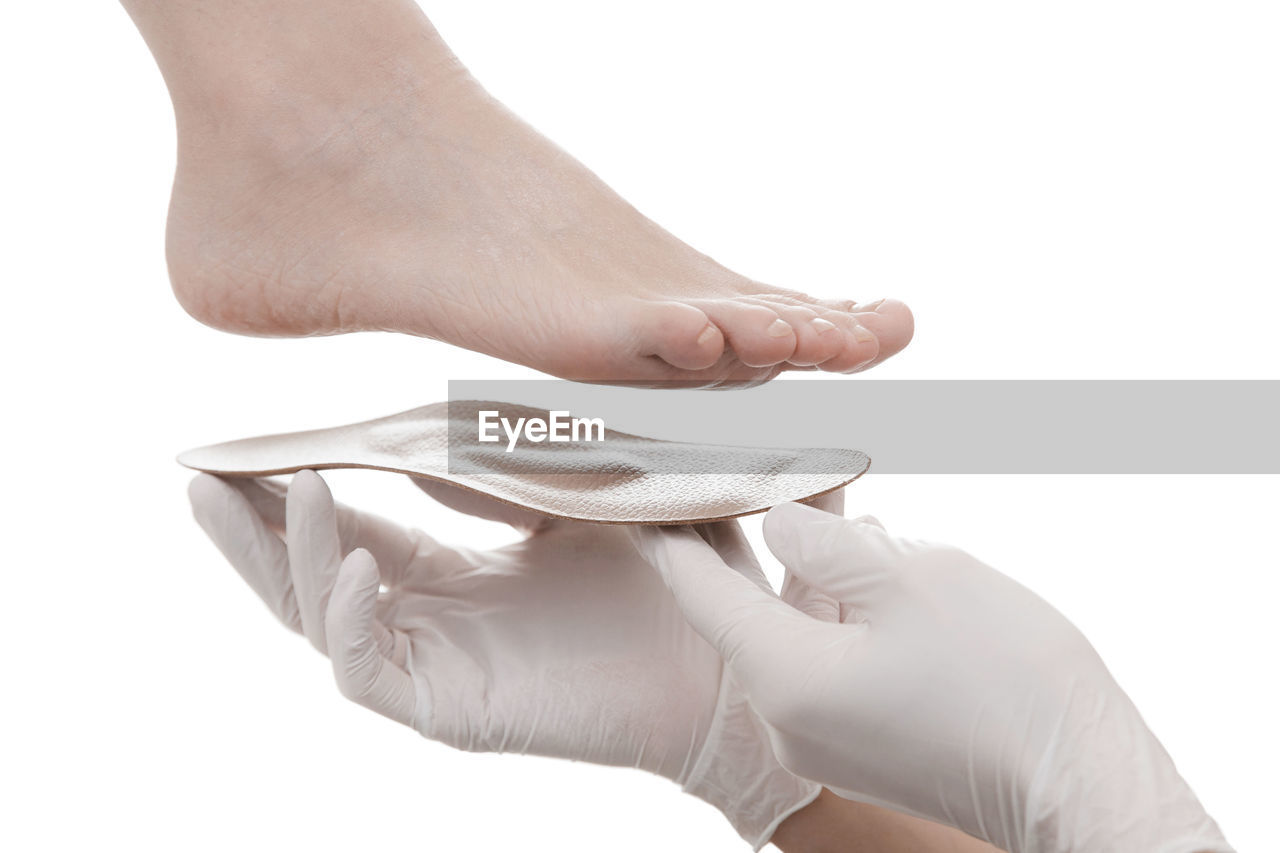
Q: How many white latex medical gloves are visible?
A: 2